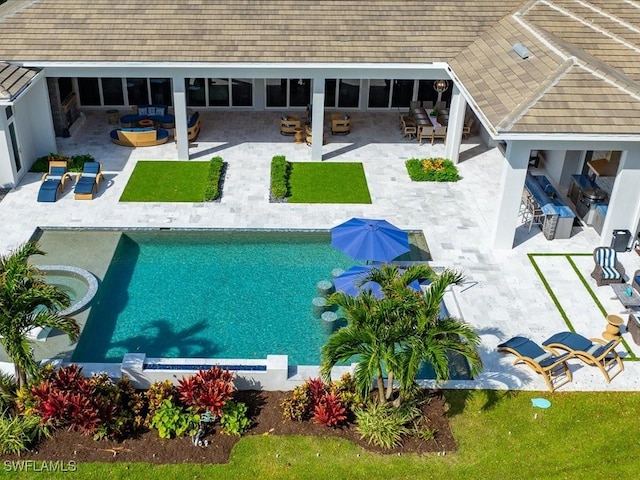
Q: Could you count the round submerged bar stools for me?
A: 4